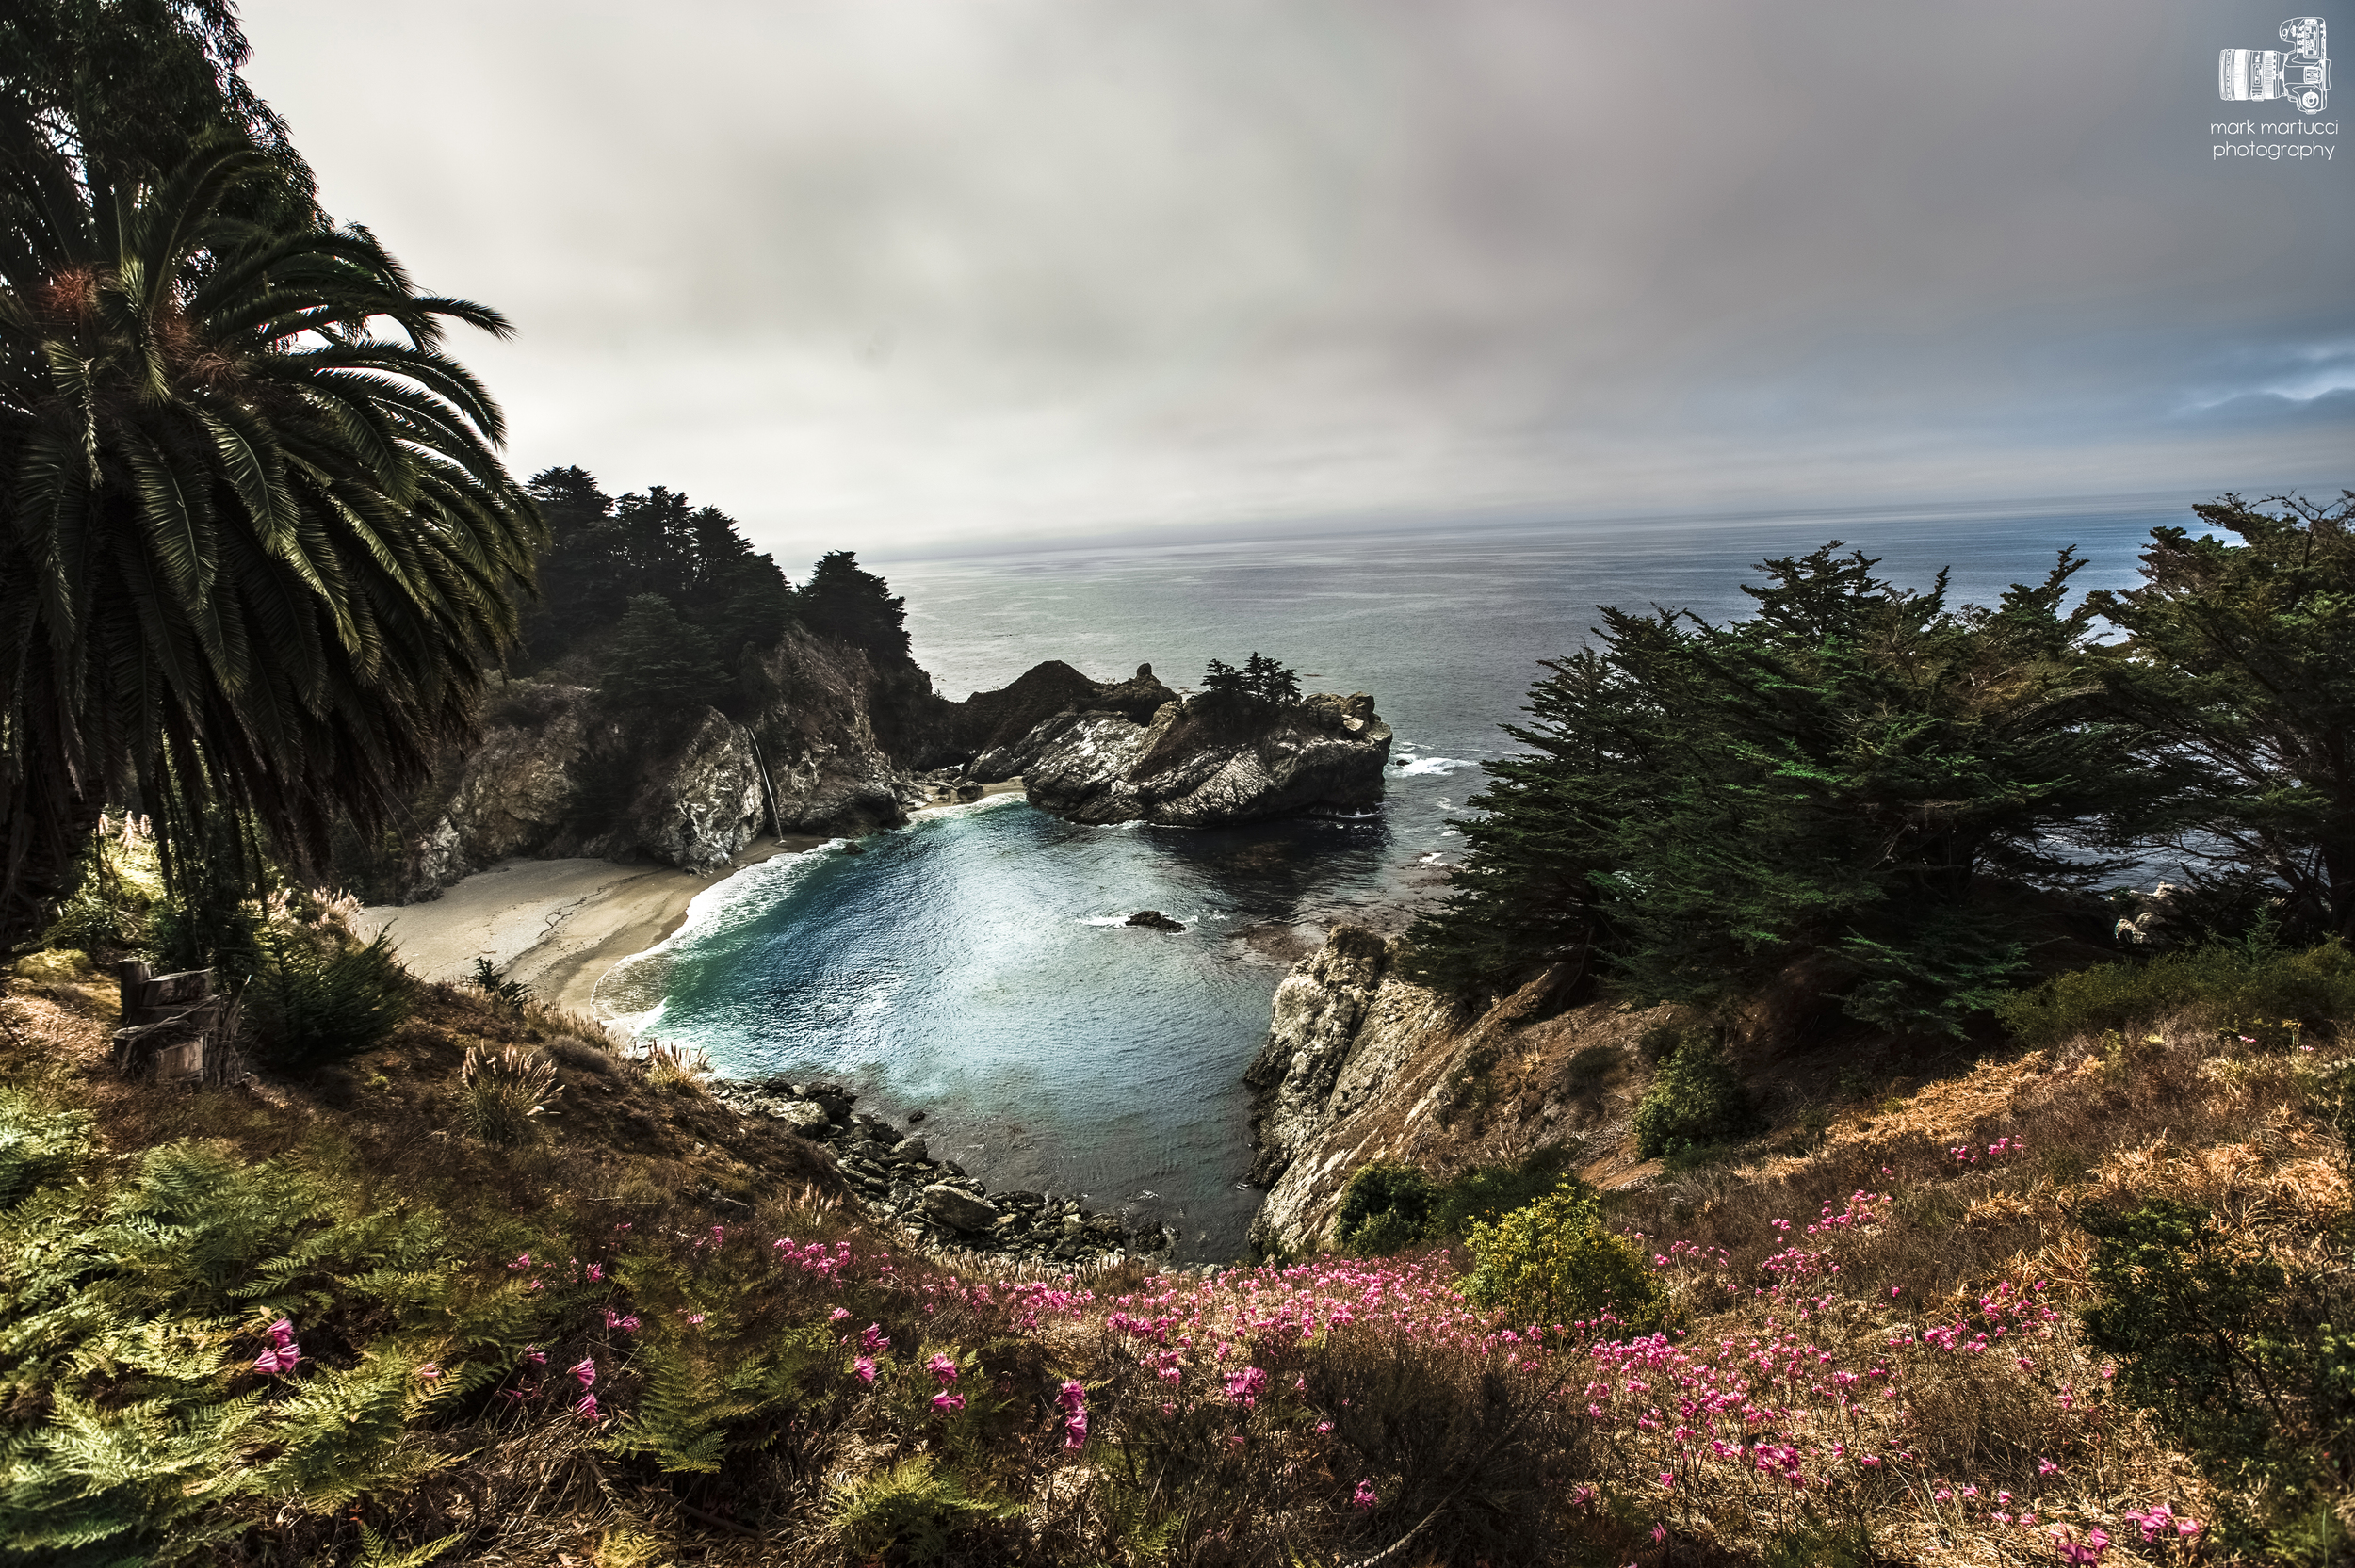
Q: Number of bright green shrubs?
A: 1